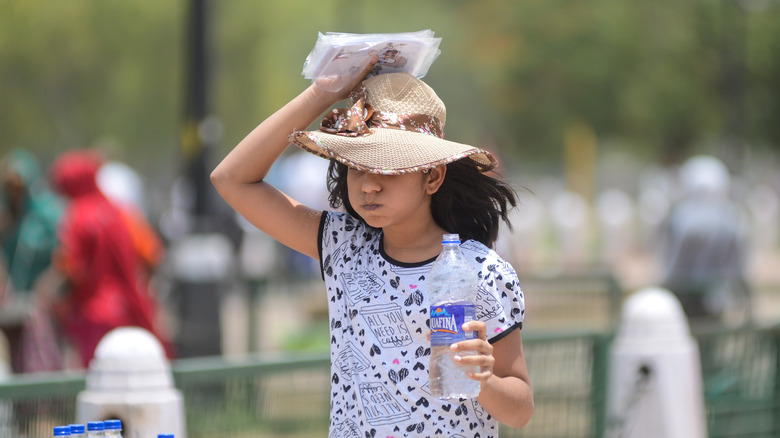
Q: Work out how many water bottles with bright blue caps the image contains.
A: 5